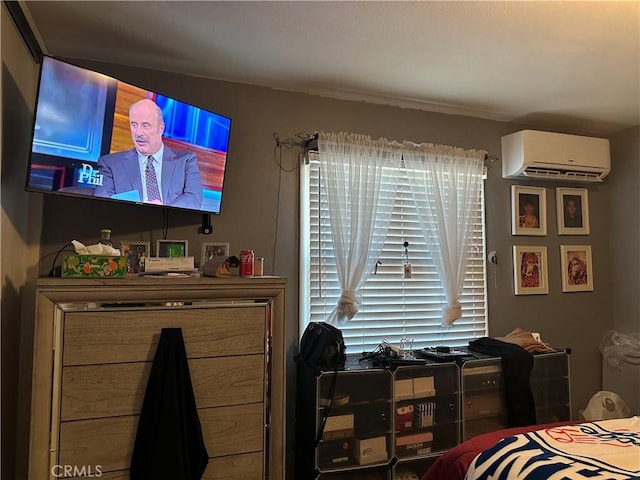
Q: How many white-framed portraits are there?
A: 4